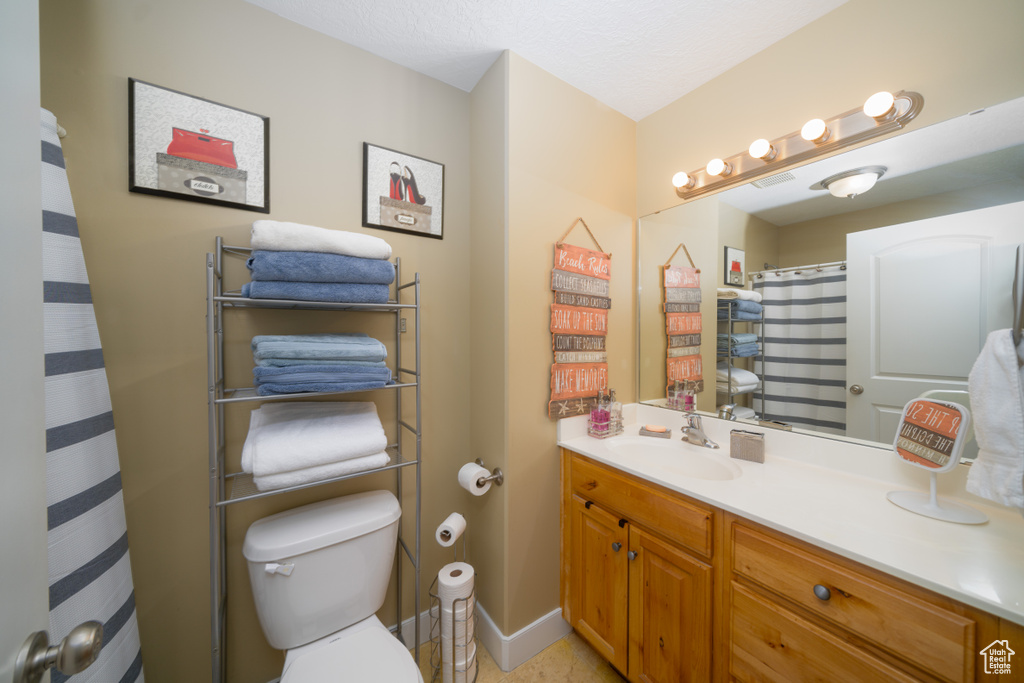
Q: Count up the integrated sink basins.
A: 1